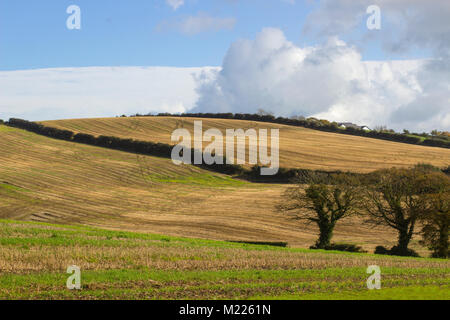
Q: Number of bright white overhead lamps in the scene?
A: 0